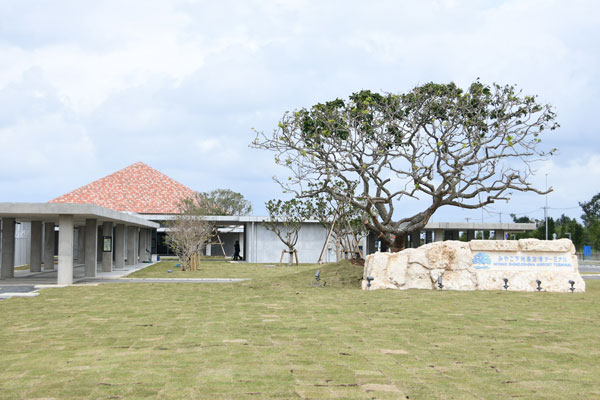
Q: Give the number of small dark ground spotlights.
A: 6